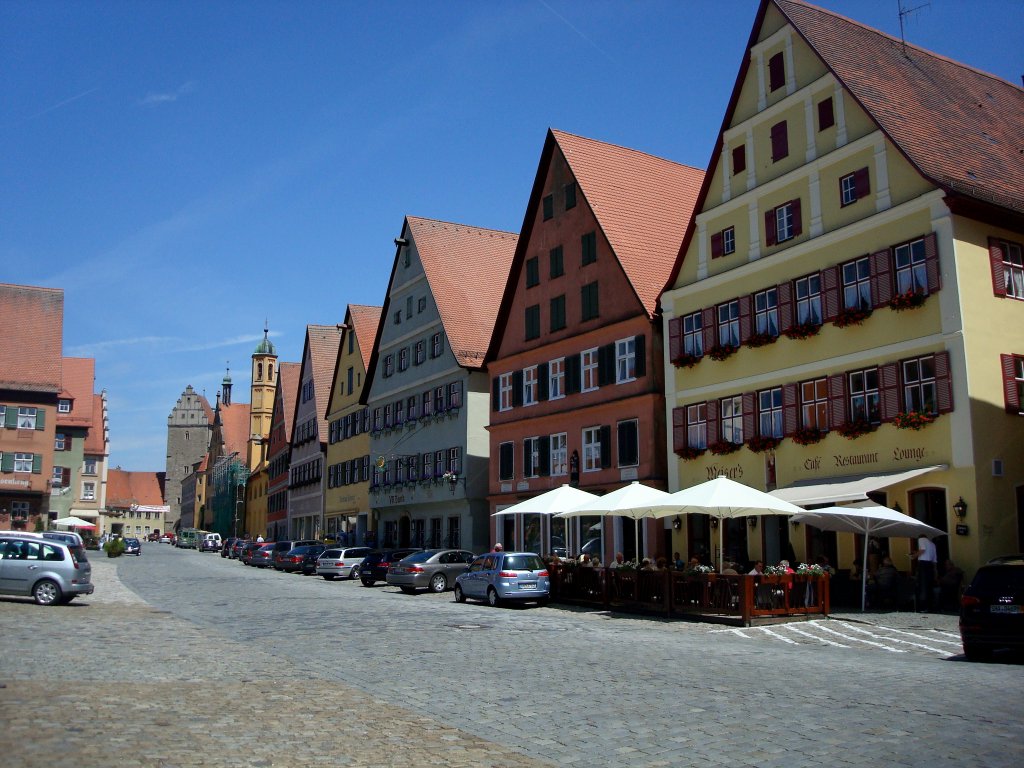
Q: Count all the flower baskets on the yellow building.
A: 12